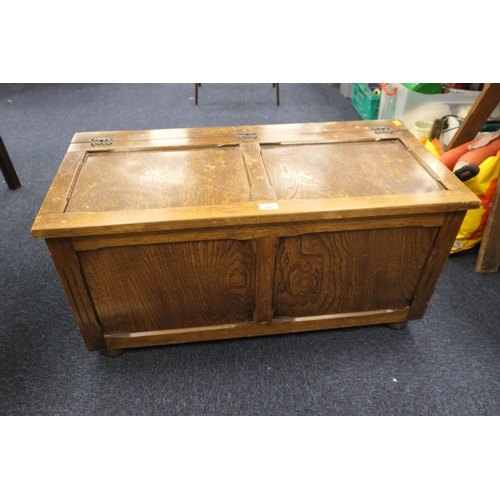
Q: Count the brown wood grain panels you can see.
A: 4